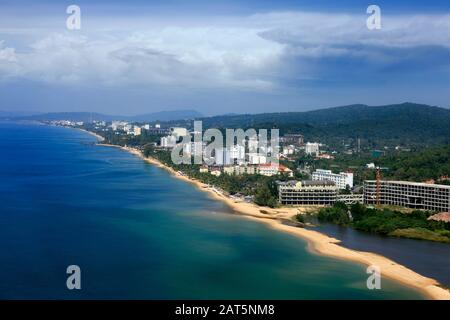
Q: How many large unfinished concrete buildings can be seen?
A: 2